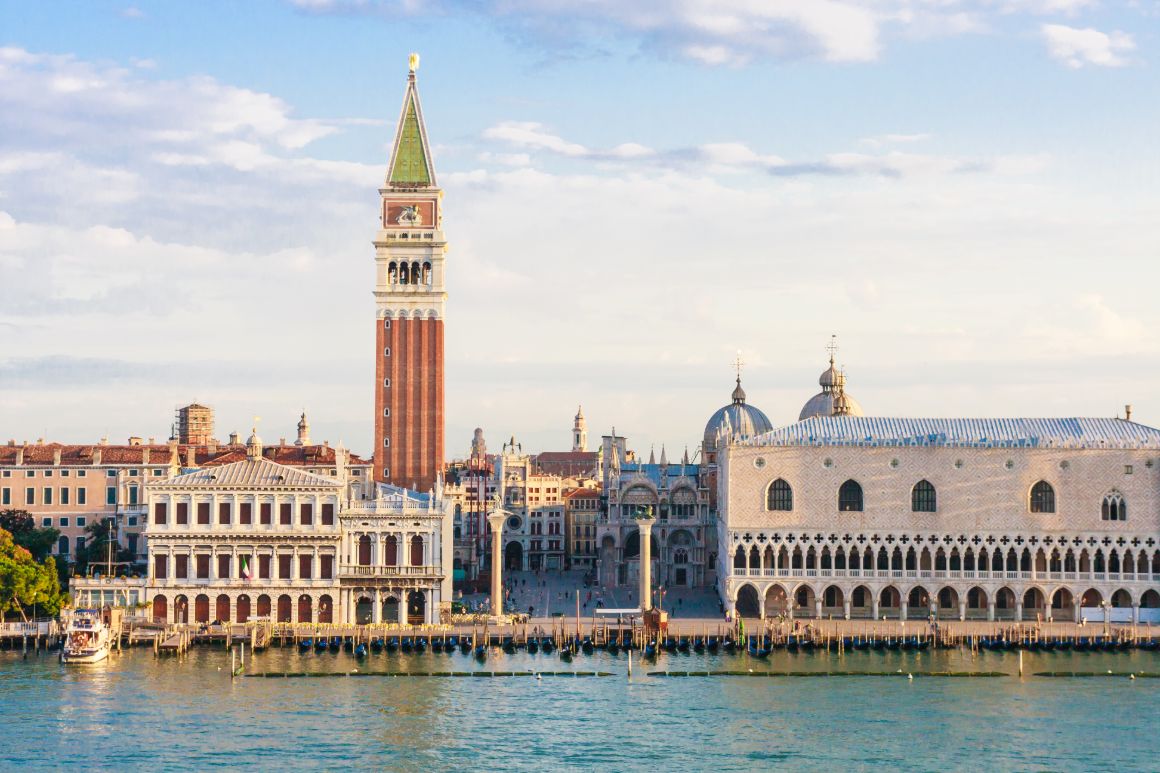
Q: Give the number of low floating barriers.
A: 3